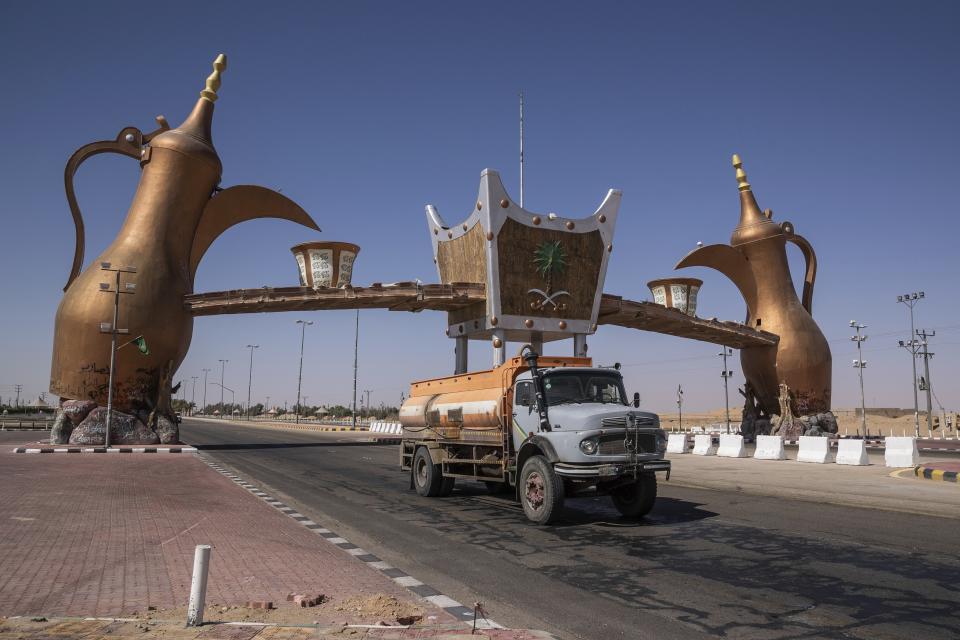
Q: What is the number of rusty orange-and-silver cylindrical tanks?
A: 1